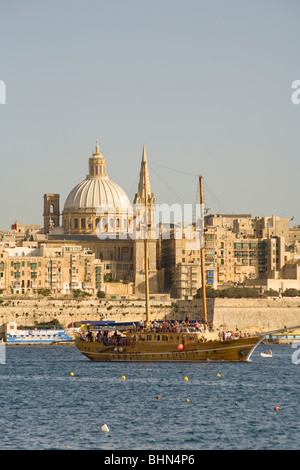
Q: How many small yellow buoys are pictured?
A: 5